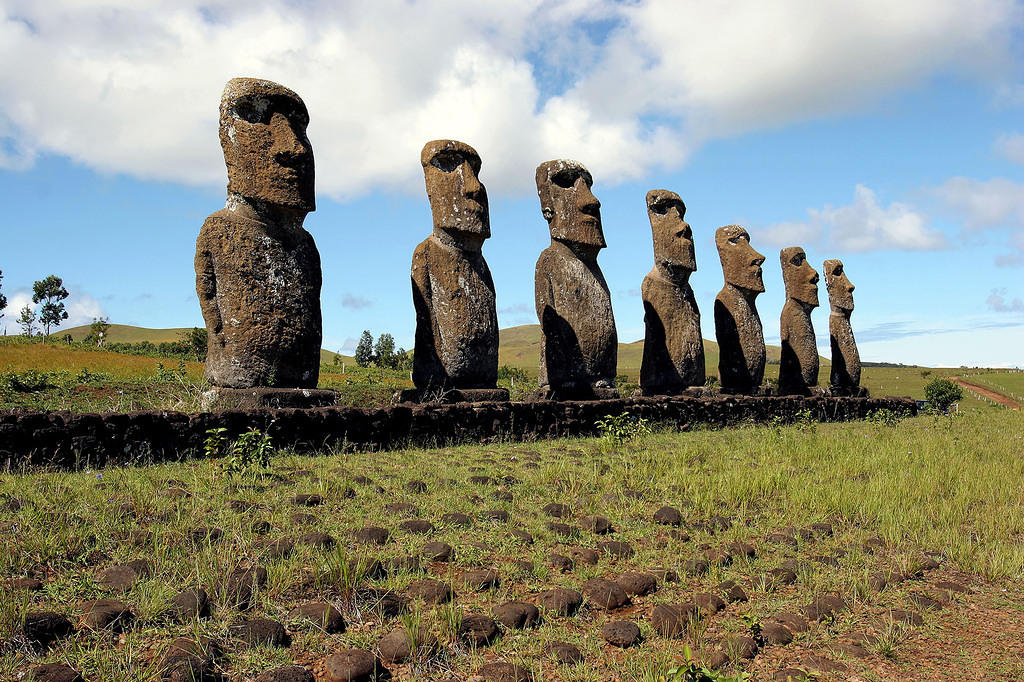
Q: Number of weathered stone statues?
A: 7